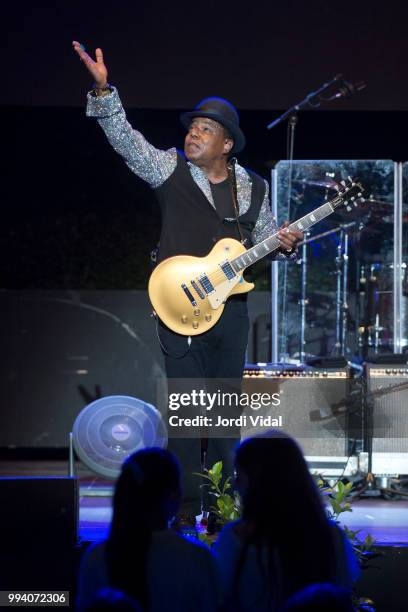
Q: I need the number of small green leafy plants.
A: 2